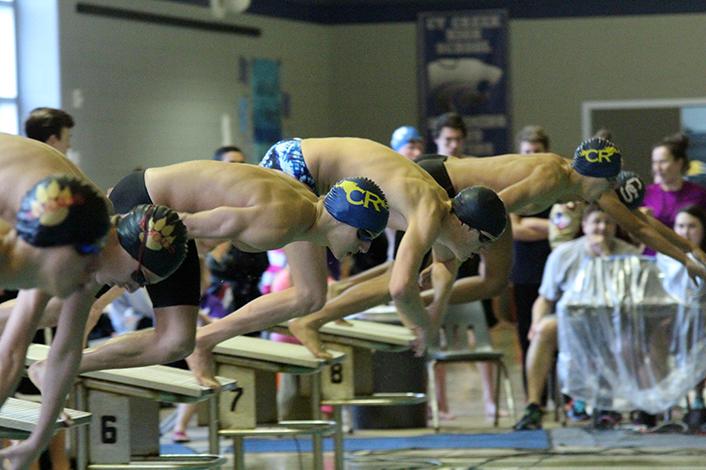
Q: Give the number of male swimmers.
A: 6